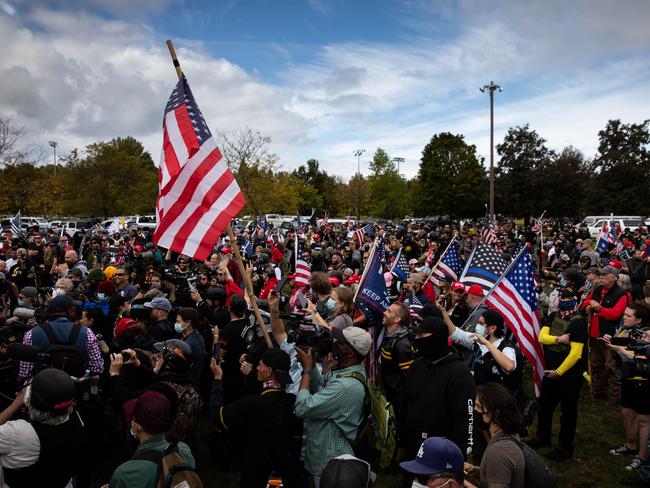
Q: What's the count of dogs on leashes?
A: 0